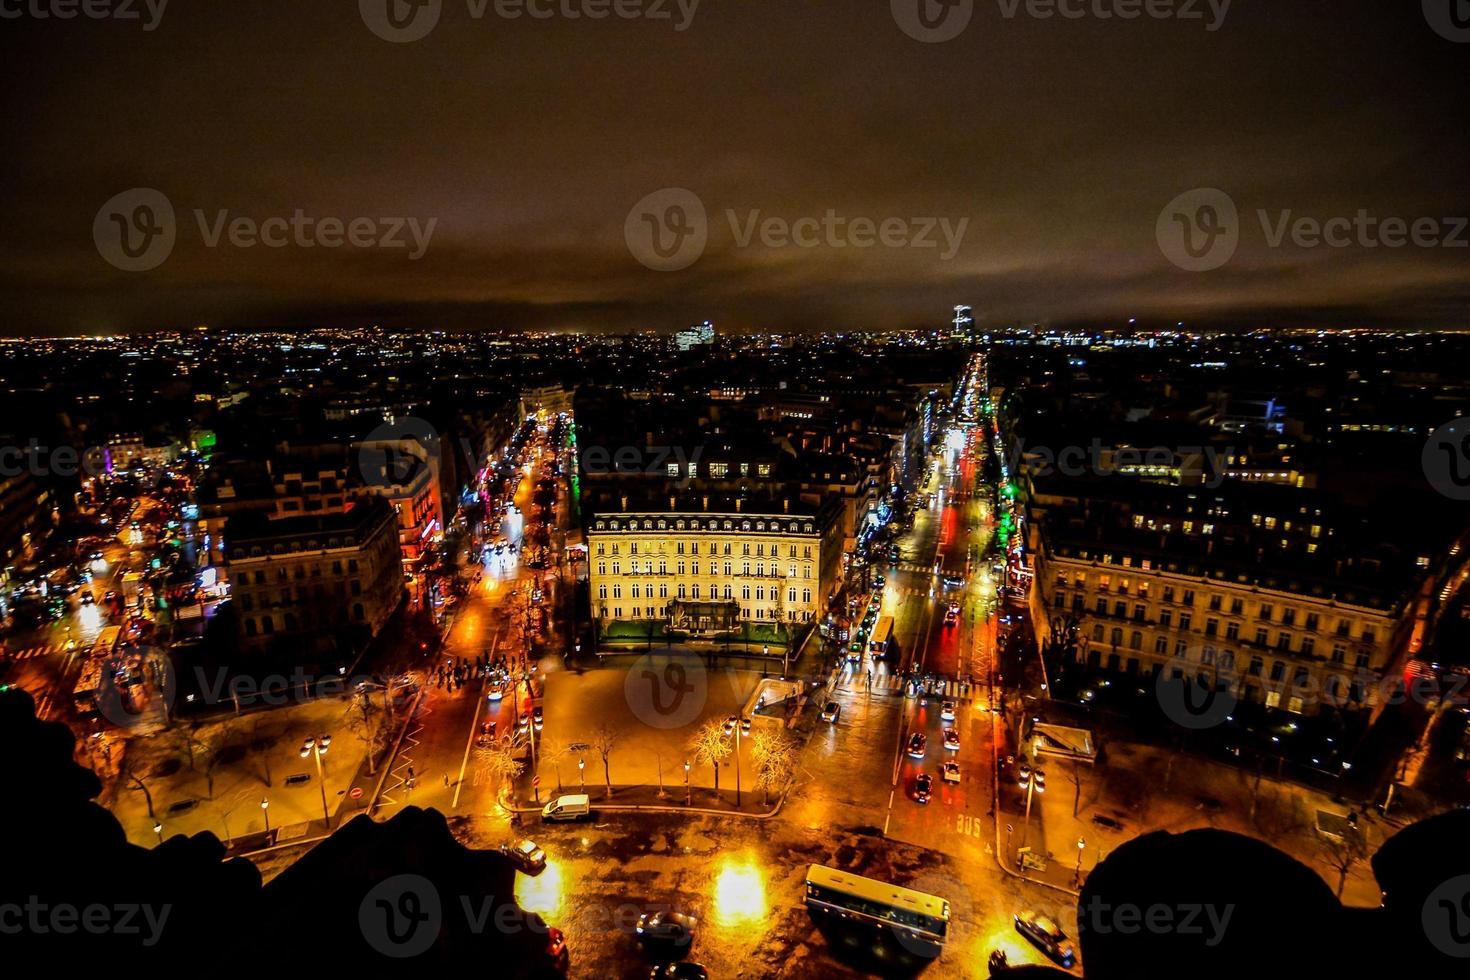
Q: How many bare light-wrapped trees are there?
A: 3